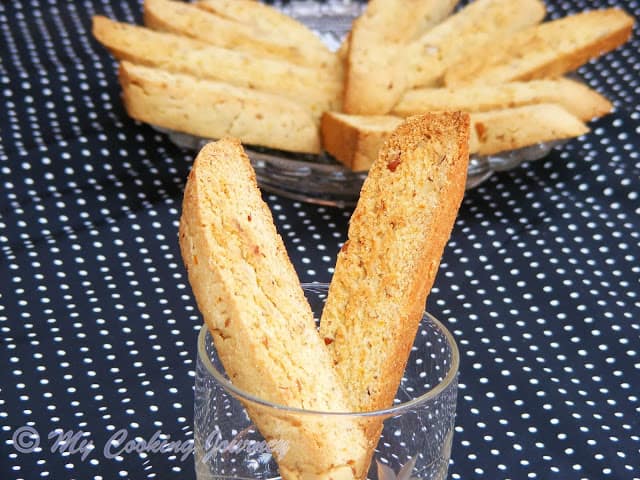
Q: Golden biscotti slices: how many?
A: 11